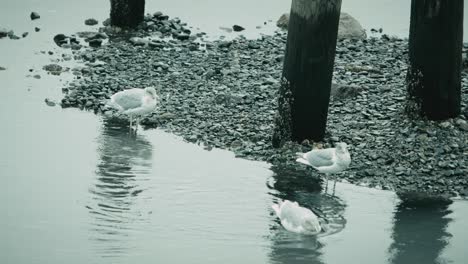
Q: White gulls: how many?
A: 3